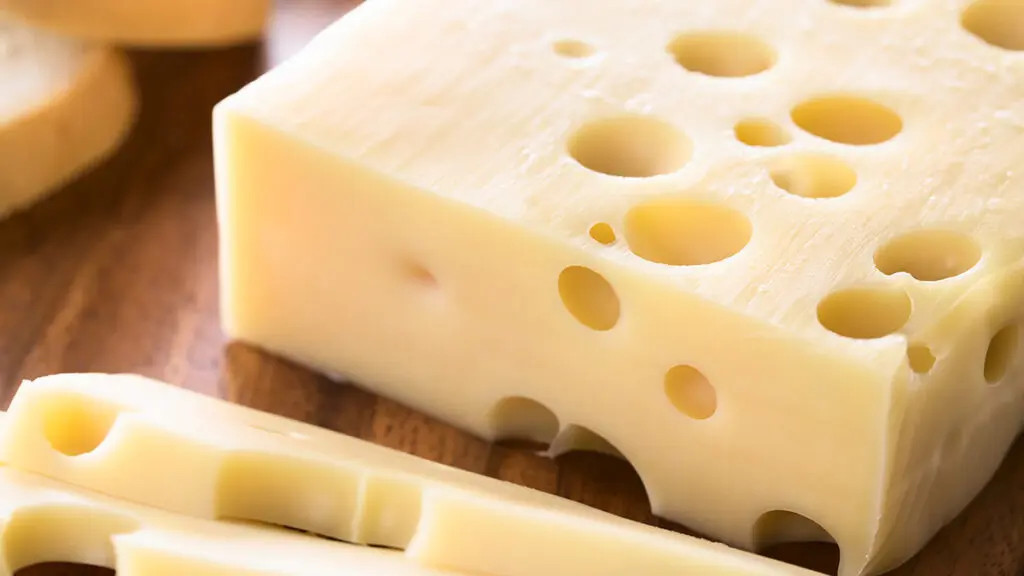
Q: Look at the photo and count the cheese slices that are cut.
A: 2